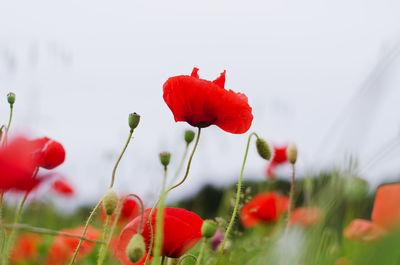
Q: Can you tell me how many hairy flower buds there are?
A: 4